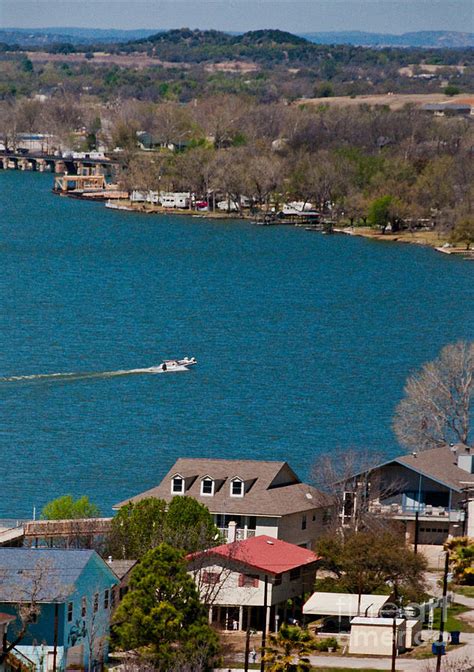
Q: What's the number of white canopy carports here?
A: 1